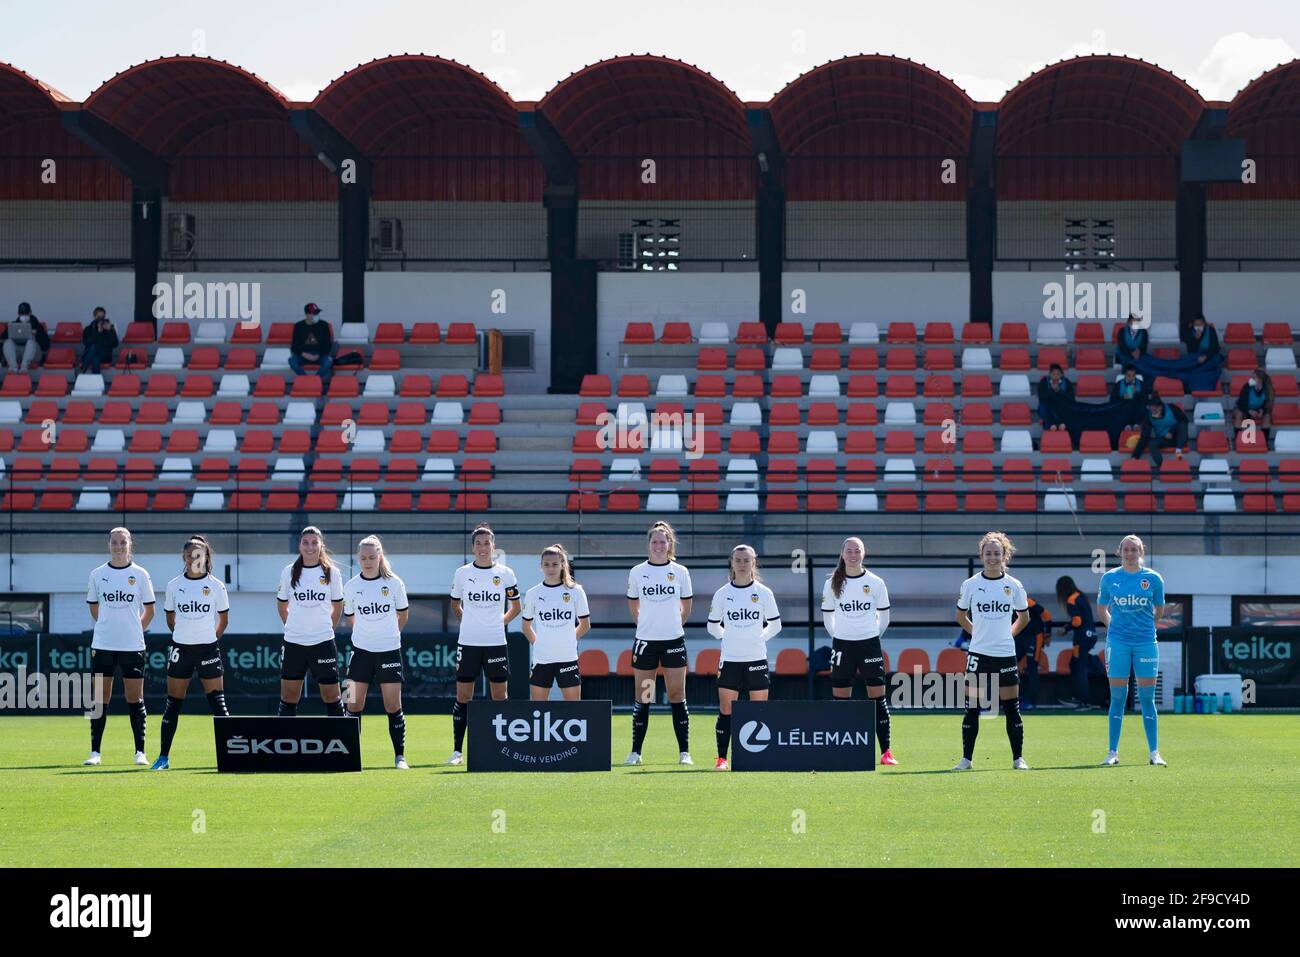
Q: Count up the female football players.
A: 11